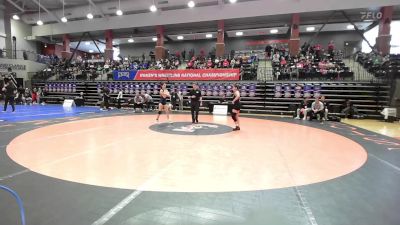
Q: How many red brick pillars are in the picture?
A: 6